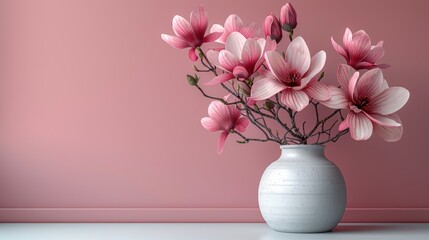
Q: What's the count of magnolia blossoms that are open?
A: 7